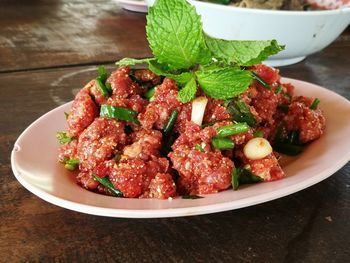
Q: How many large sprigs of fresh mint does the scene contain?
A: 1